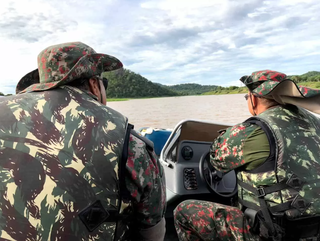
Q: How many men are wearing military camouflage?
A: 2